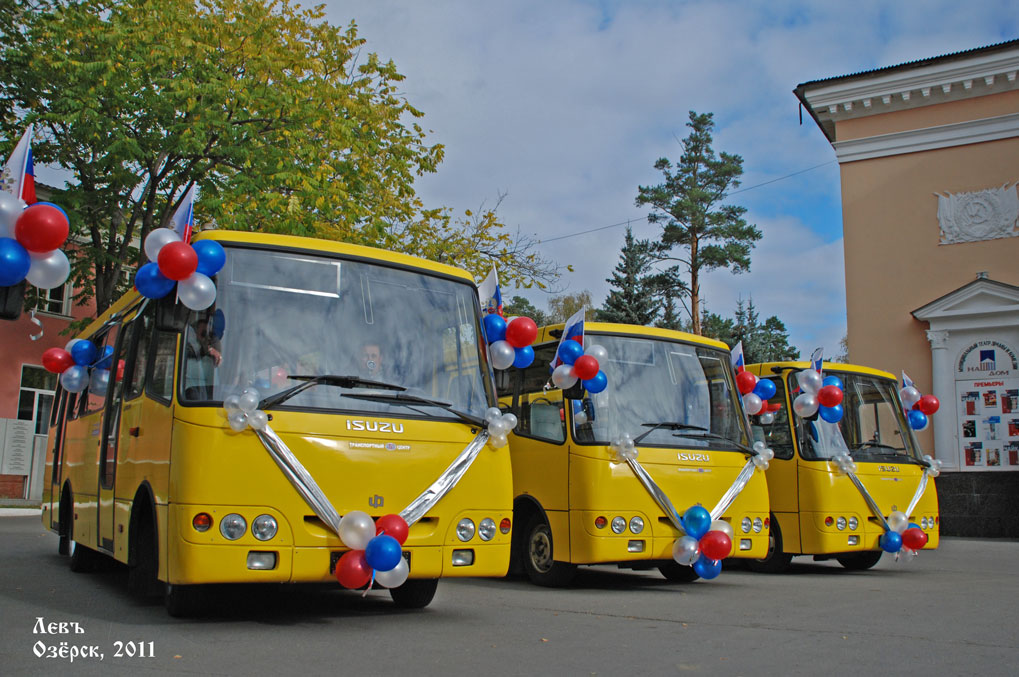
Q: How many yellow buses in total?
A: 3